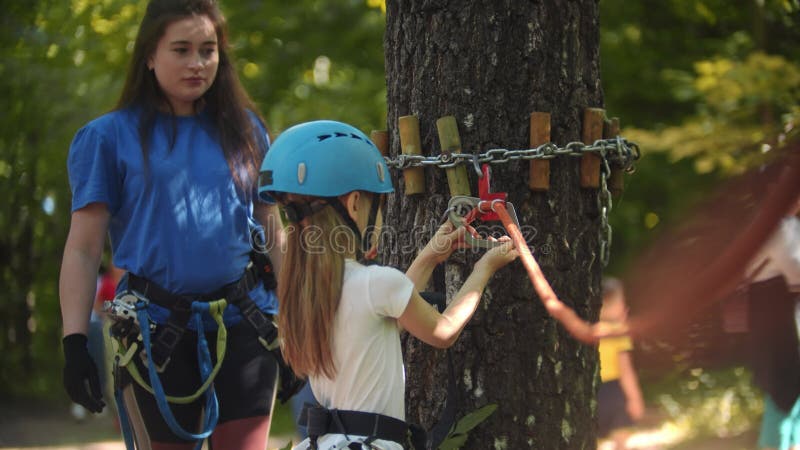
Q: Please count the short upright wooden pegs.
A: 6